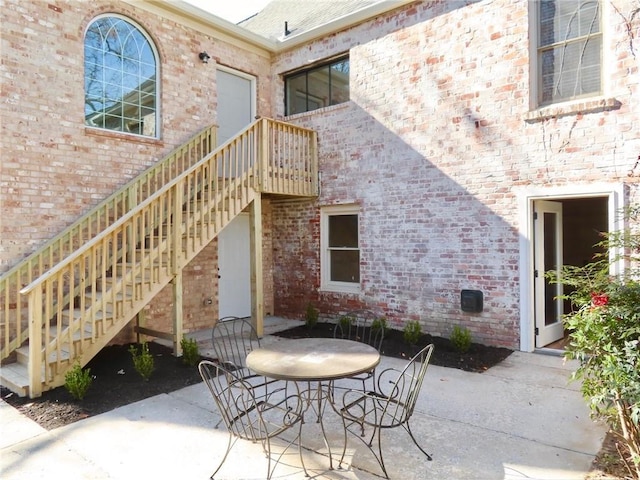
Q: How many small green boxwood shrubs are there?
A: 8